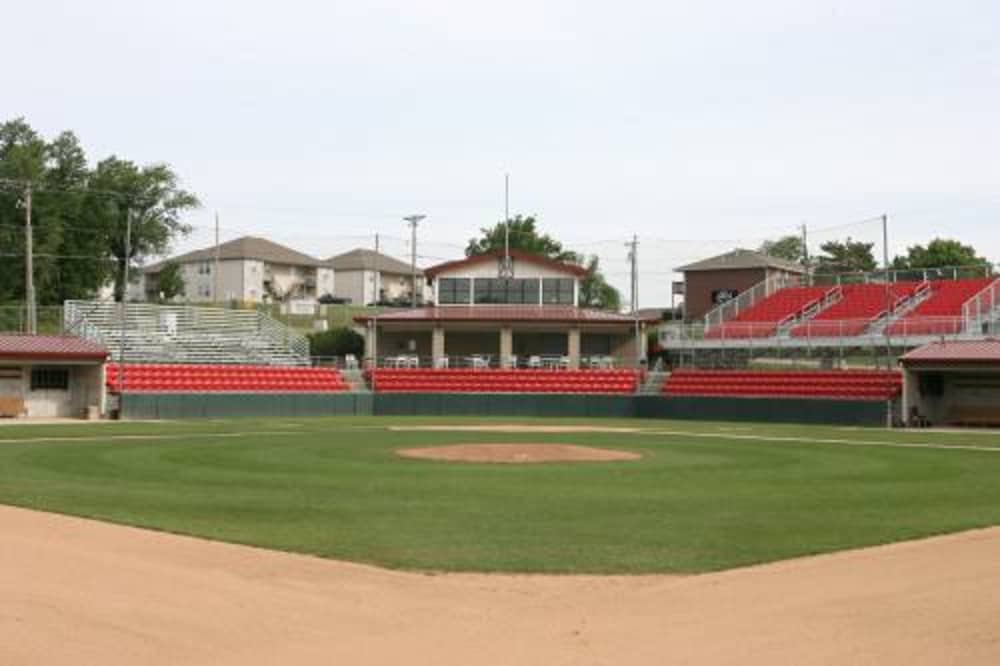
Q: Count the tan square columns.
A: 3